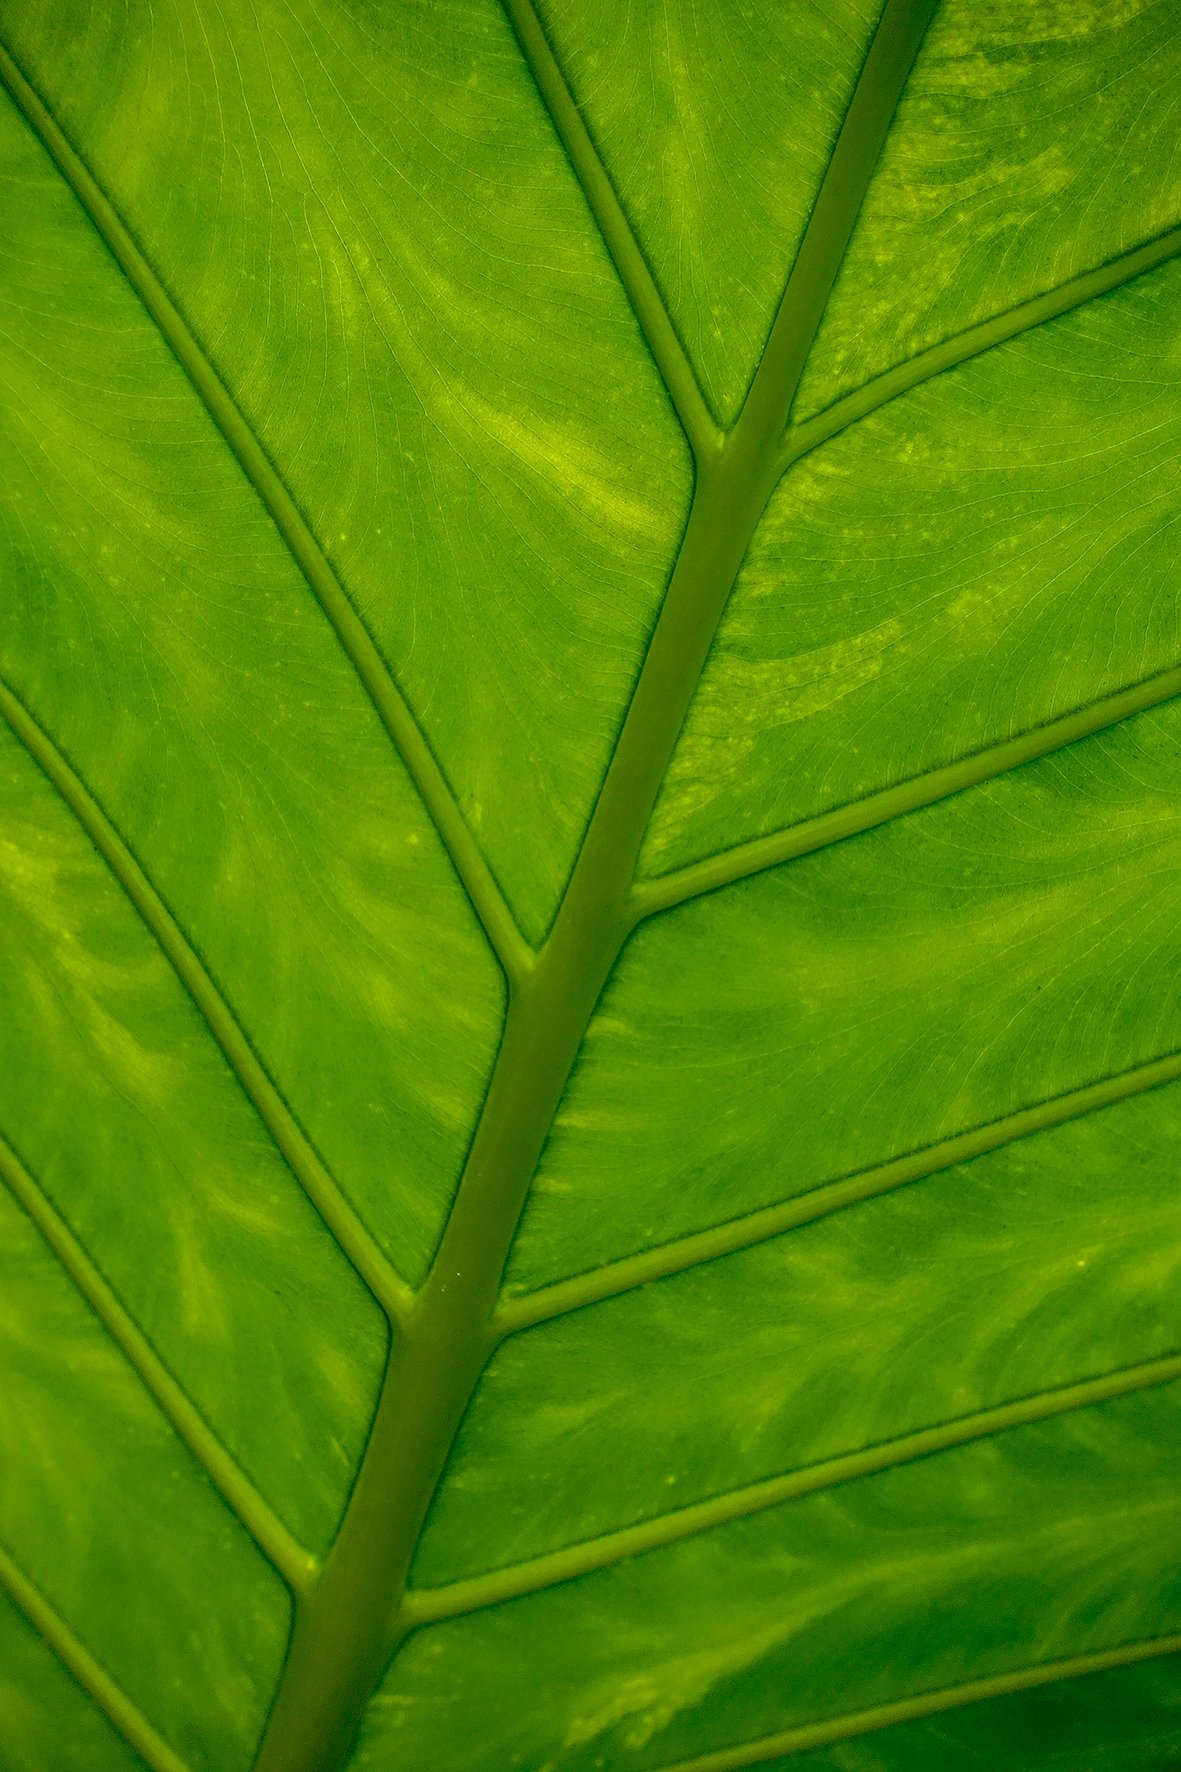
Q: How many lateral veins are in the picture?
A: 10